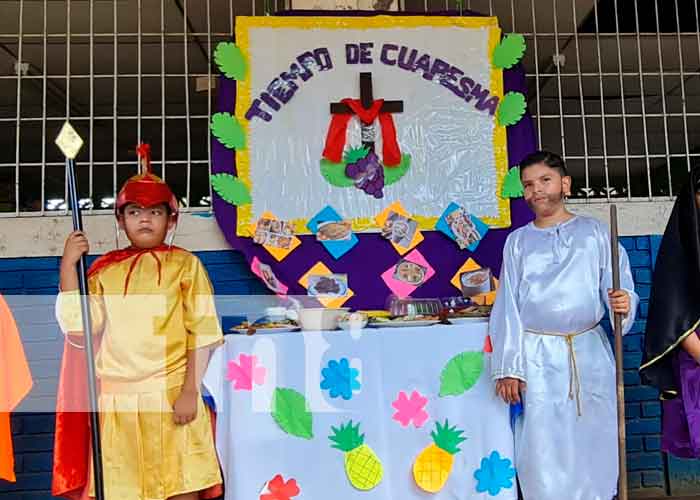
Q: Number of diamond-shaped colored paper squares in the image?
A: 8